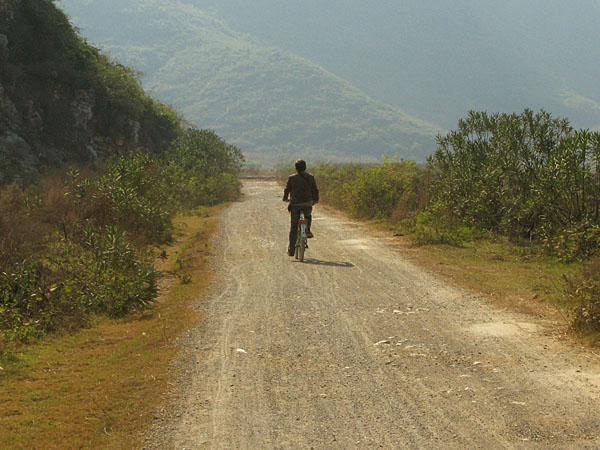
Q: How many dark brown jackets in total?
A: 1